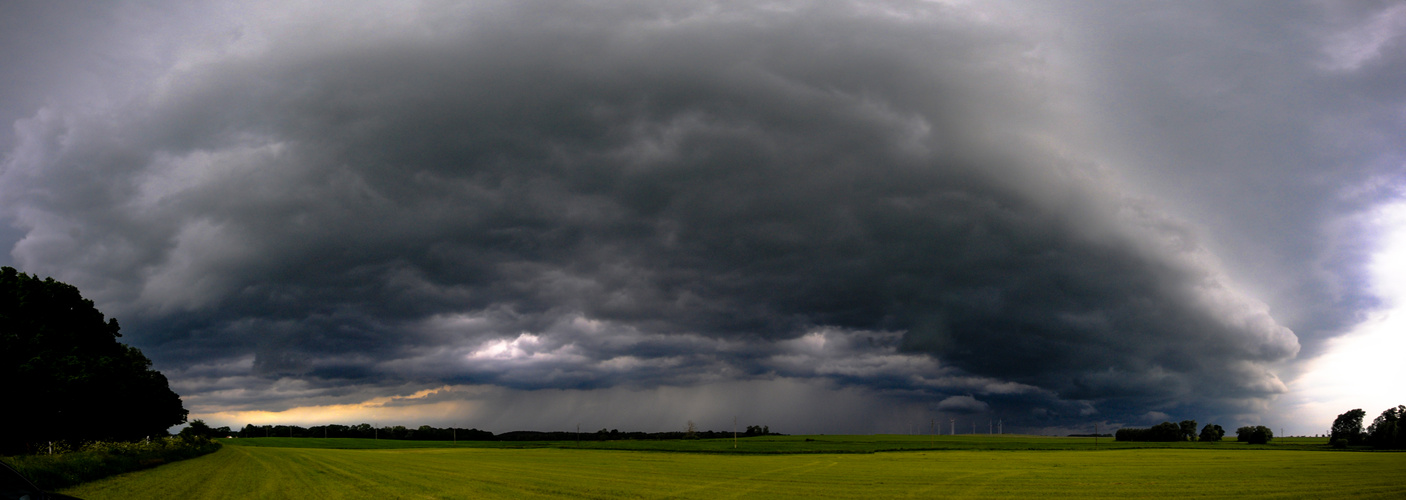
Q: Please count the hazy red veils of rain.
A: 0